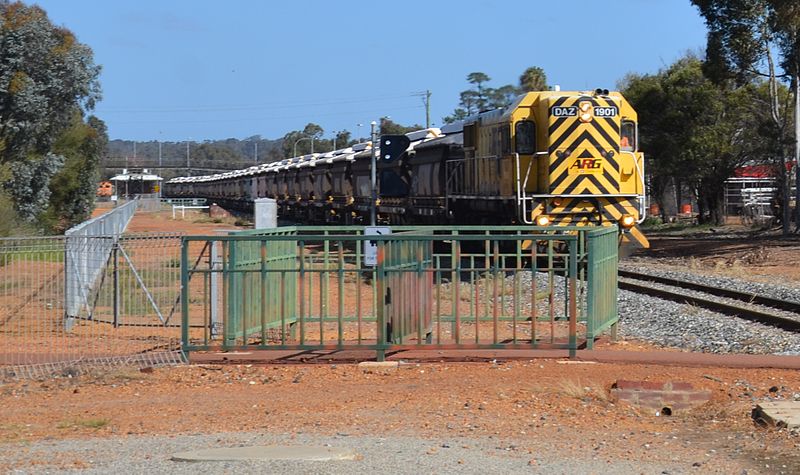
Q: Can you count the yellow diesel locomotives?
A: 1